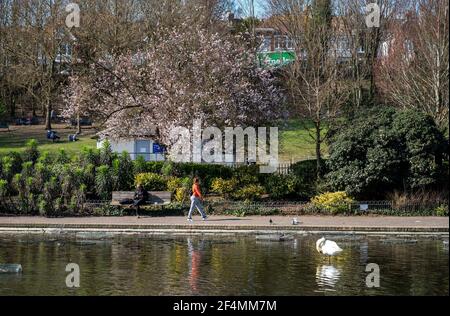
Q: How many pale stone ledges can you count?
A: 1